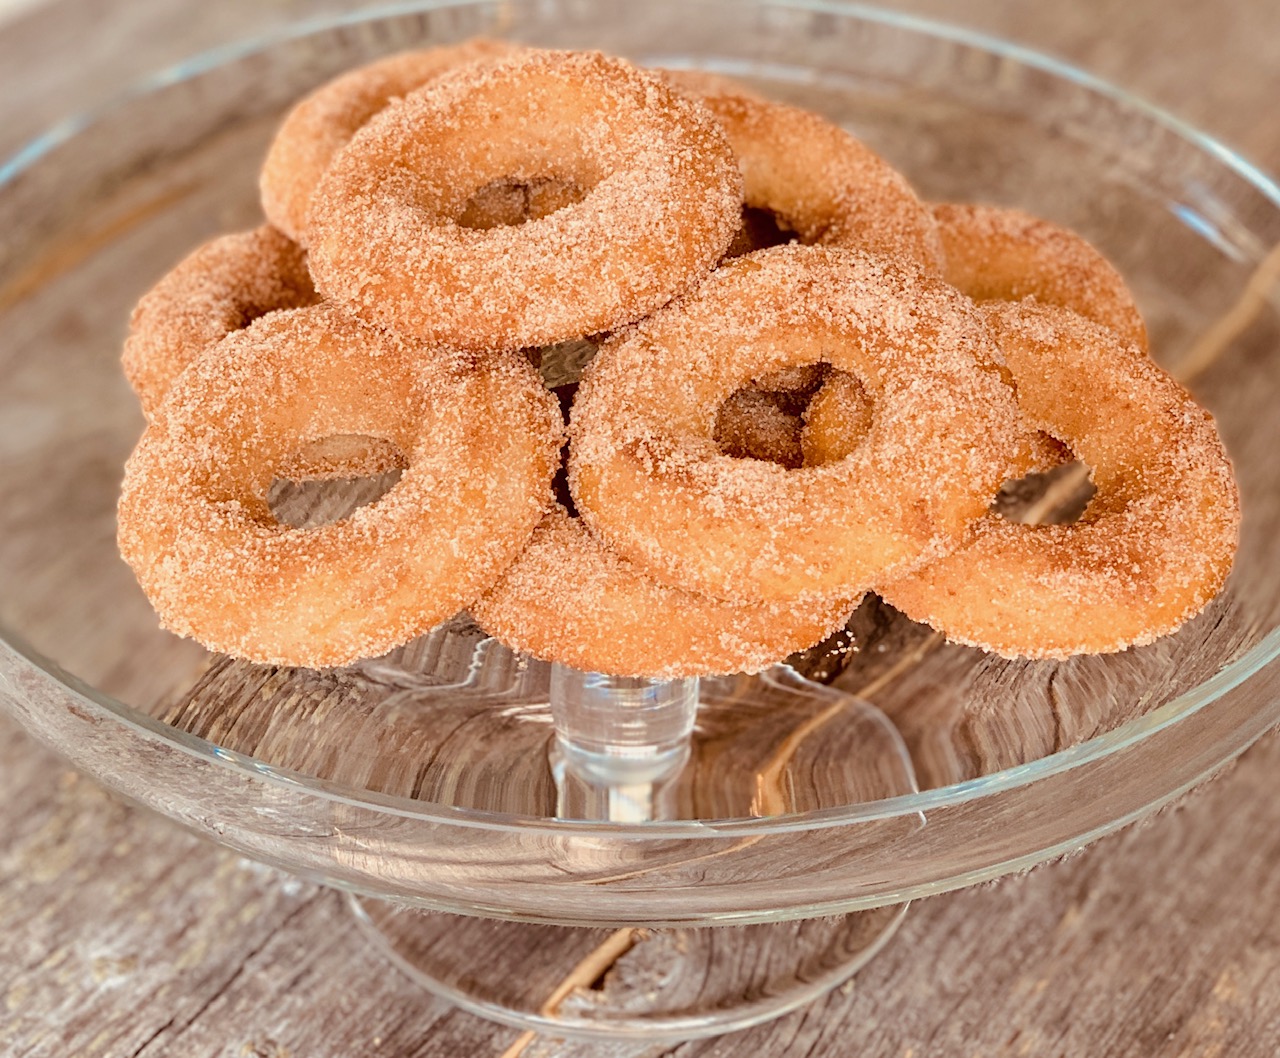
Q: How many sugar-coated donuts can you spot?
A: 9